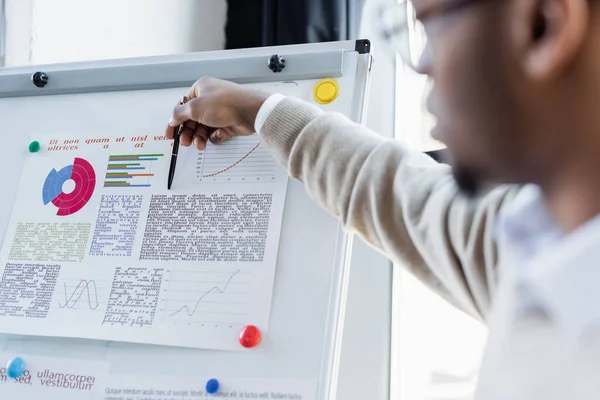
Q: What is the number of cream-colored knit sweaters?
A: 1